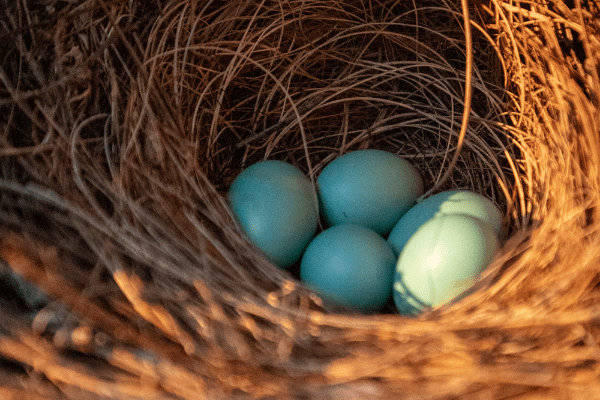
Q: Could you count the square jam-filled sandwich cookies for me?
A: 0